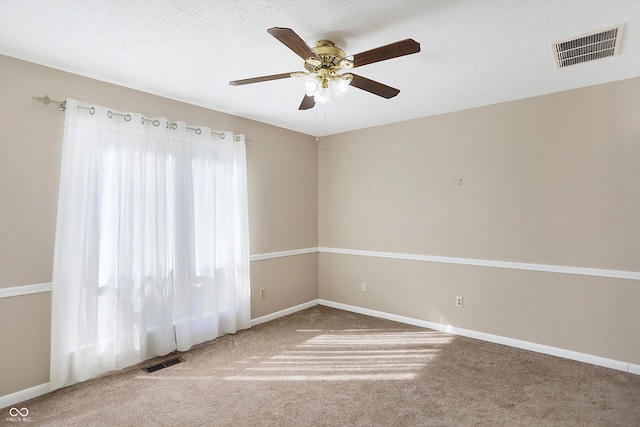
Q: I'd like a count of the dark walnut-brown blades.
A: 5